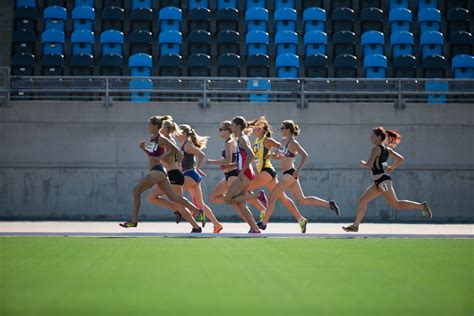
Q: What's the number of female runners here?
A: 8